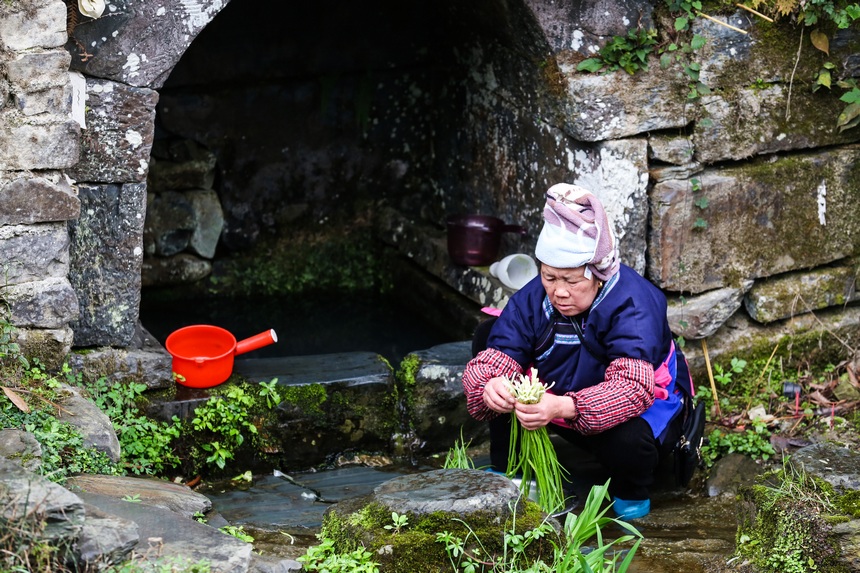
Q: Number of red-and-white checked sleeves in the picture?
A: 2